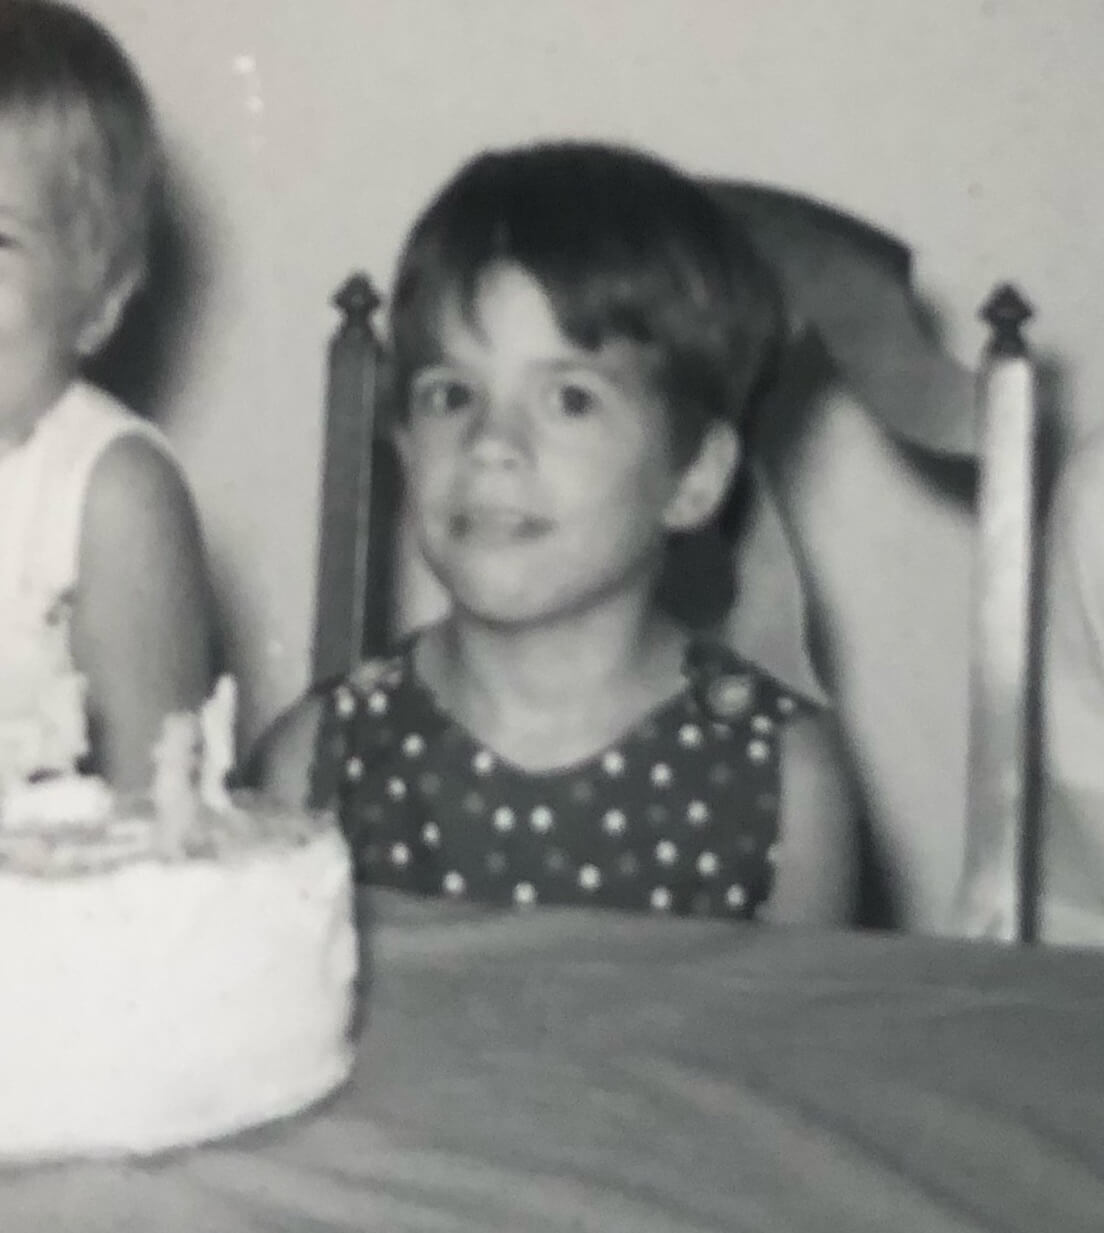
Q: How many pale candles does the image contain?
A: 2